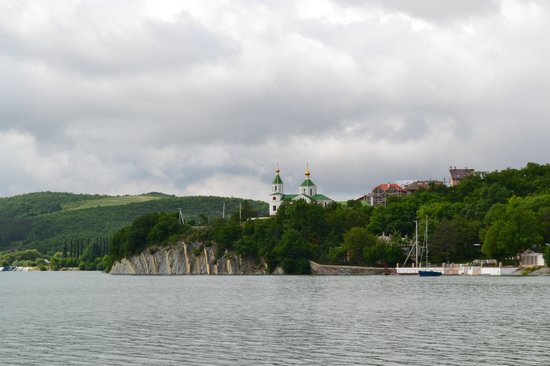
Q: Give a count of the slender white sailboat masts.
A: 2